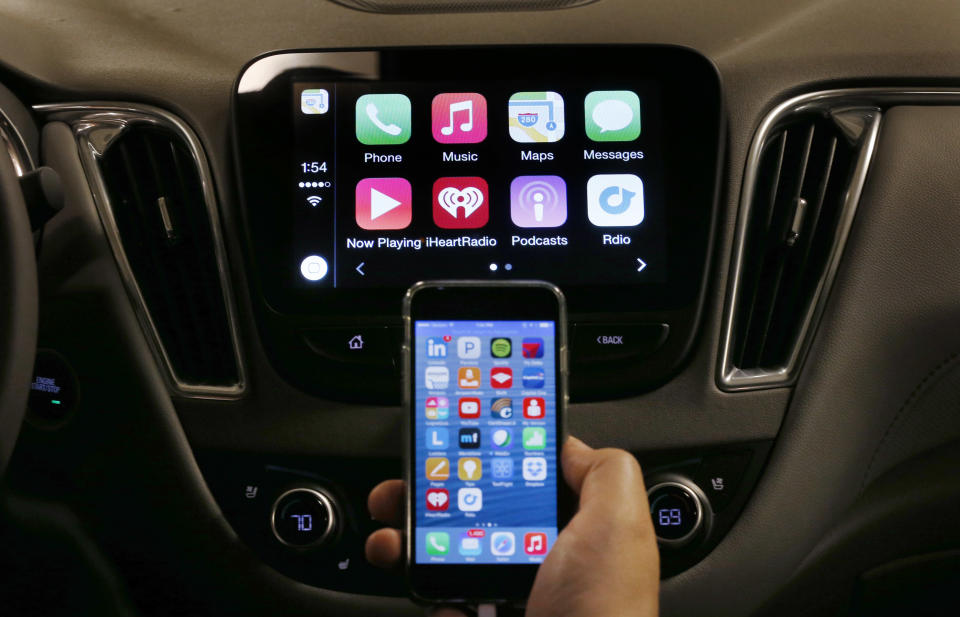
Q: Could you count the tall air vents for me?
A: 2